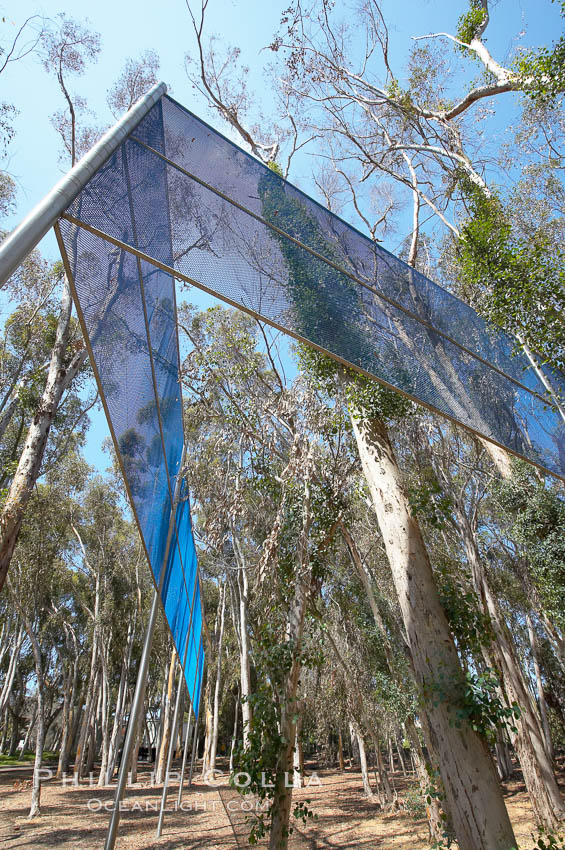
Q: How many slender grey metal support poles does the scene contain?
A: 5